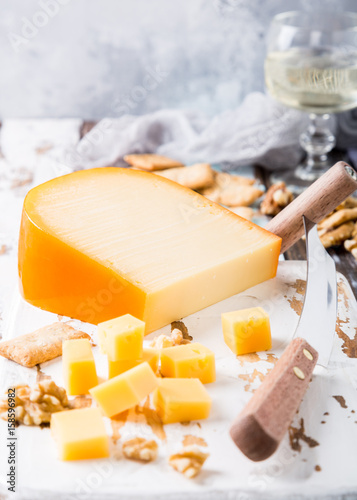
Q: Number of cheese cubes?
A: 8